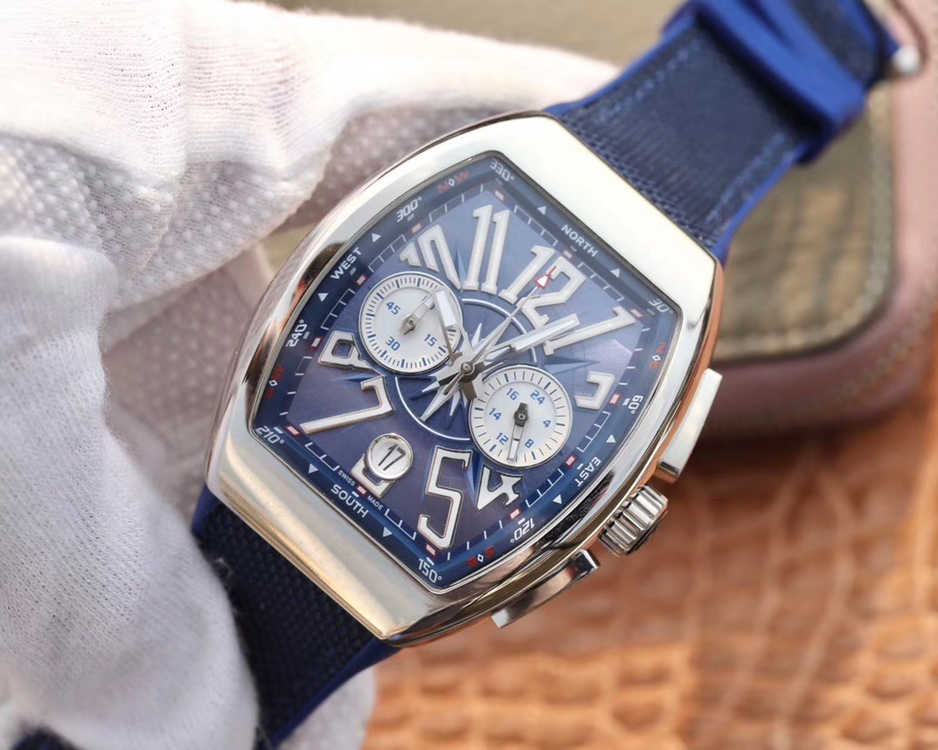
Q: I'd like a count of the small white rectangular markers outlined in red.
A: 12